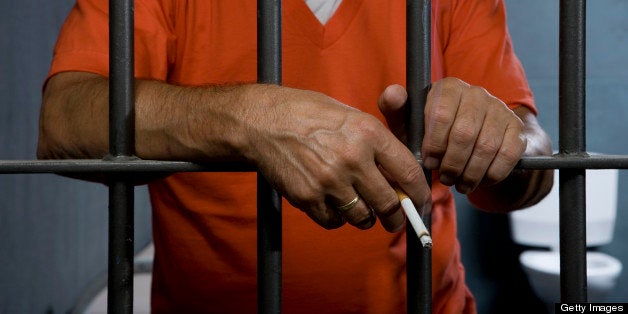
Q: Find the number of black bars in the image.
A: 5